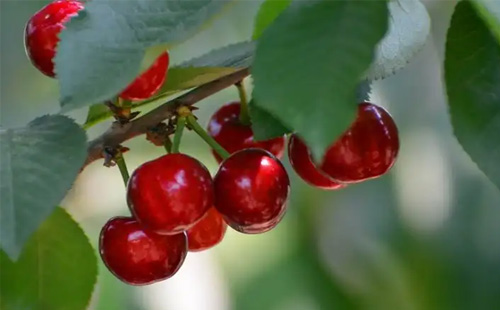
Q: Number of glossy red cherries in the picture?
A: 9